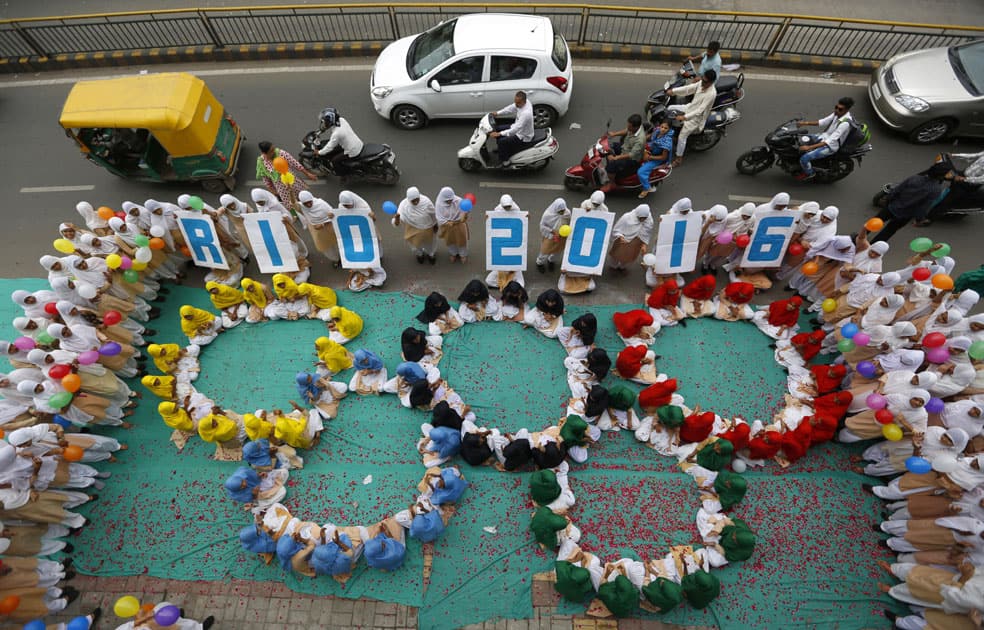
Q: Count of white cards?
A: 7